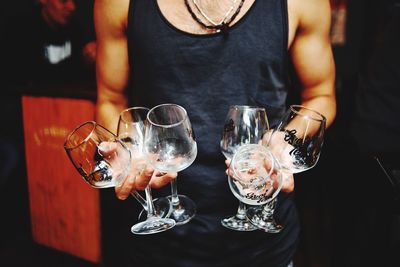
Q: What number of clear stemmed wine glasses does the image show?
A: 6